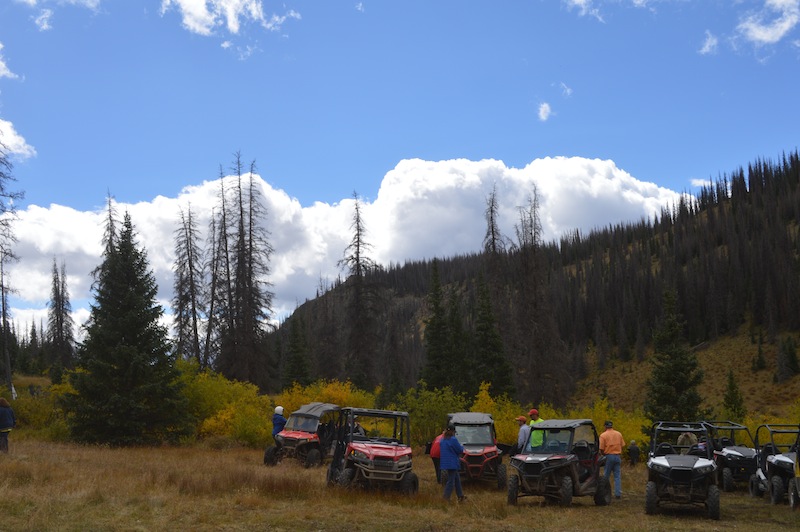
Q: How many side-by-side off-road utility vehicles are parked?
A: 7